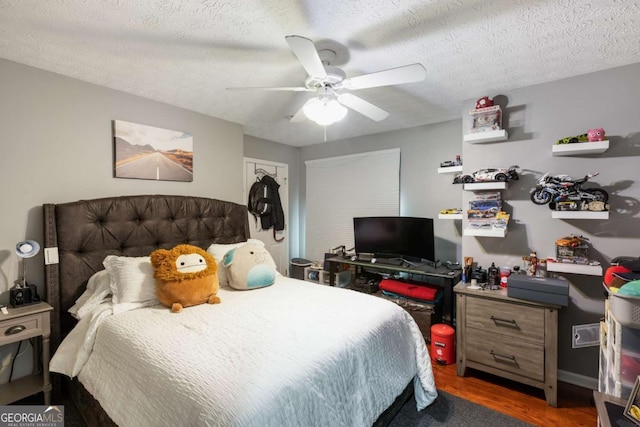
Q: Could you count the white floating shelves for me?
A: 8